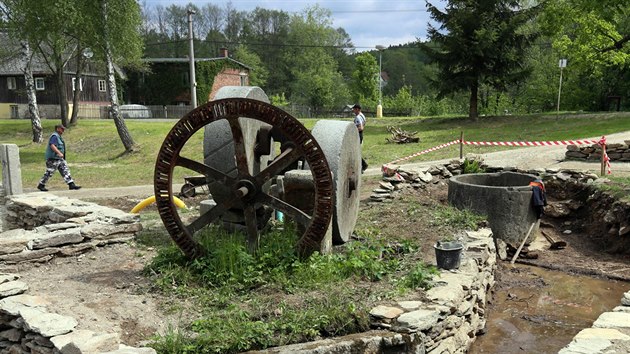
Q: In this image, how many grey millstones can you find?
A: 2